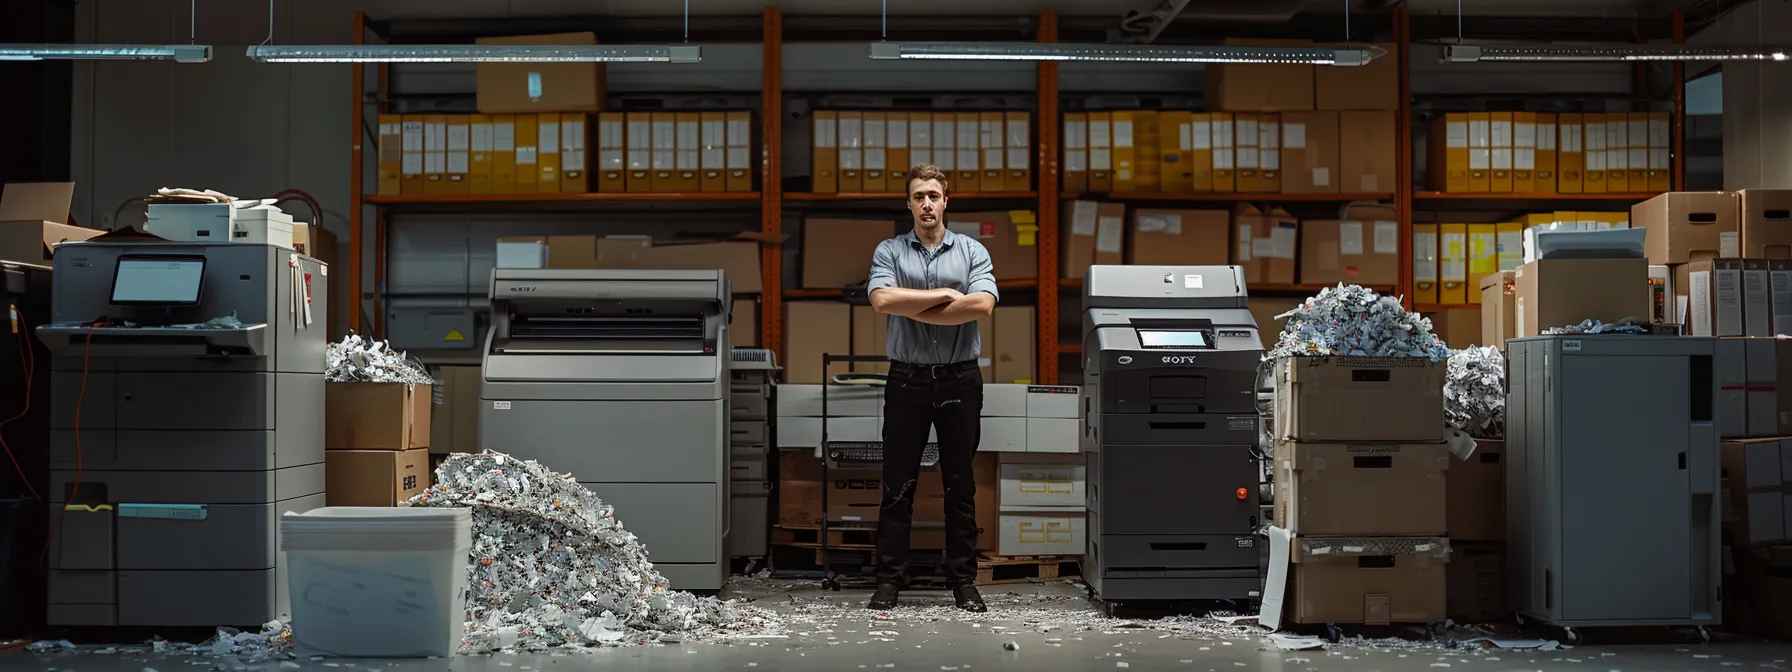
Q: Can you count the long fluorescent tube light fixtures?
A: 4